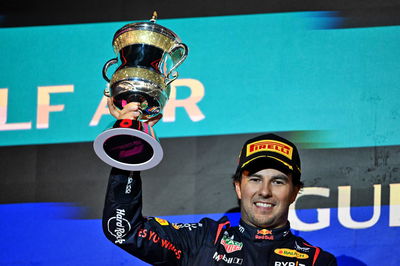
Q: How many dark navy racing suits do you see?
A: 1